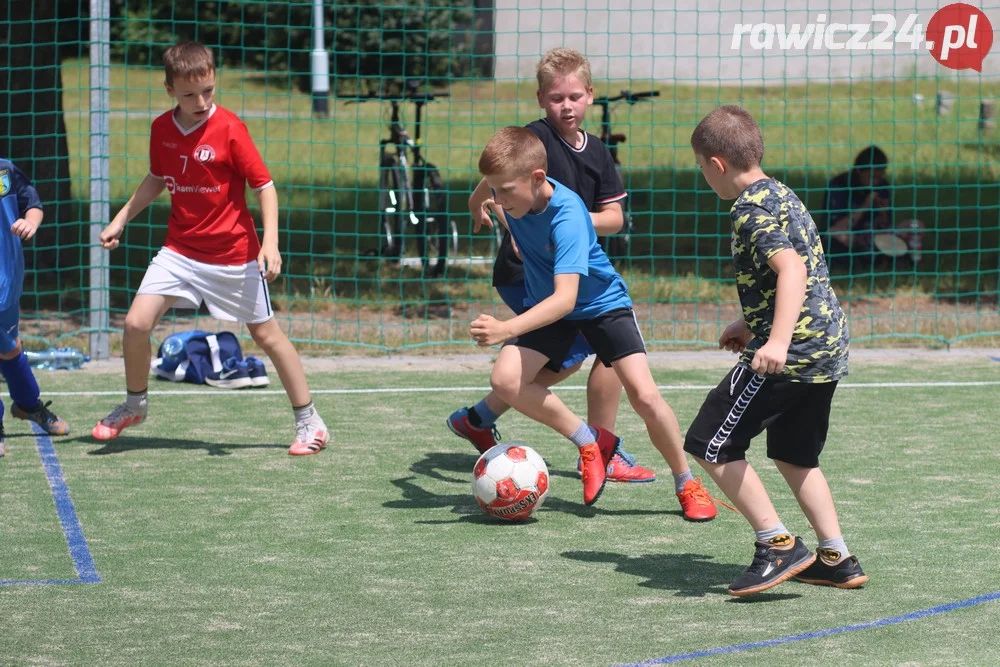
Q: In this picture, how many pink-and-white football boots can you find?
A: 2